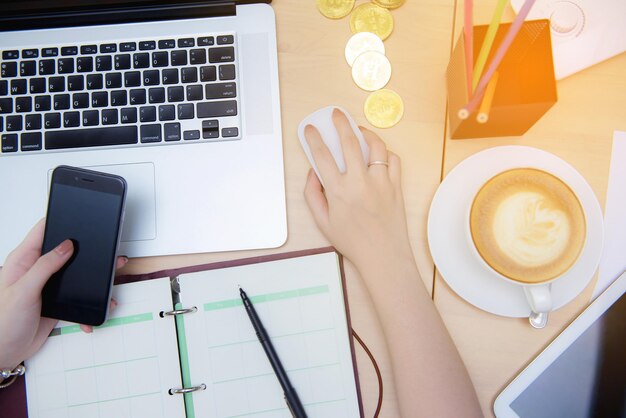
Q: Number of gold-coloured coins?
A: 4